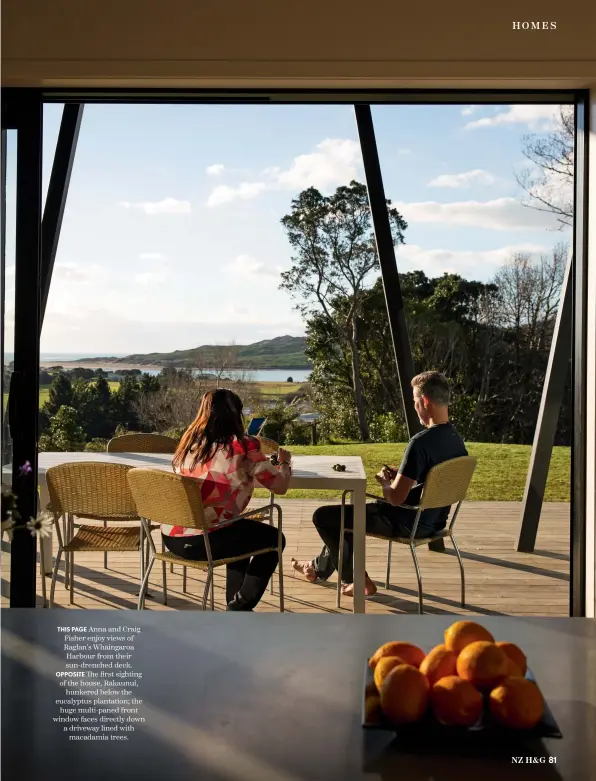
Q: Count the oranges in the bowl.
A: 9